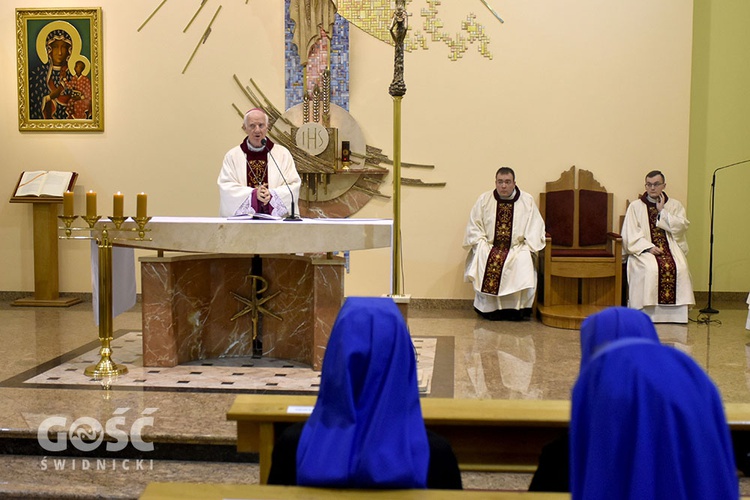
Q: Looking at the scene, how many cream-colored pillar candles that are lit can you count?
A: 4